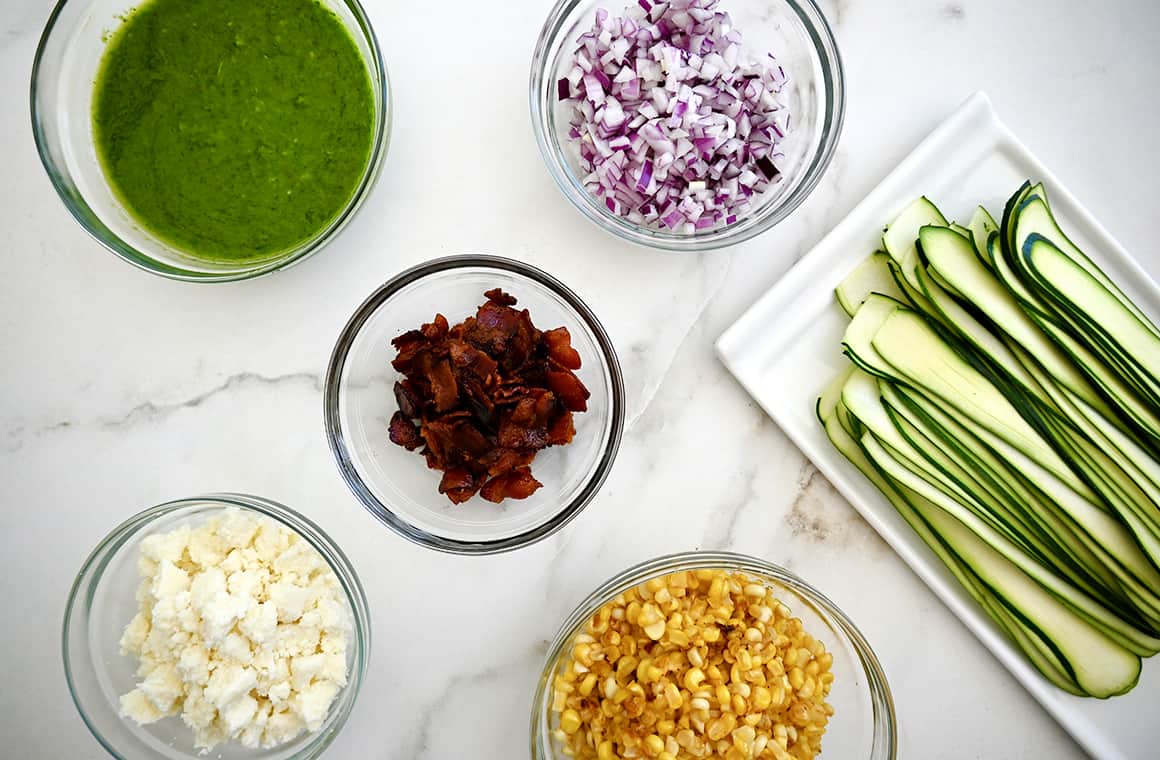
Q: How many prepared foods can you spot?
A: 6